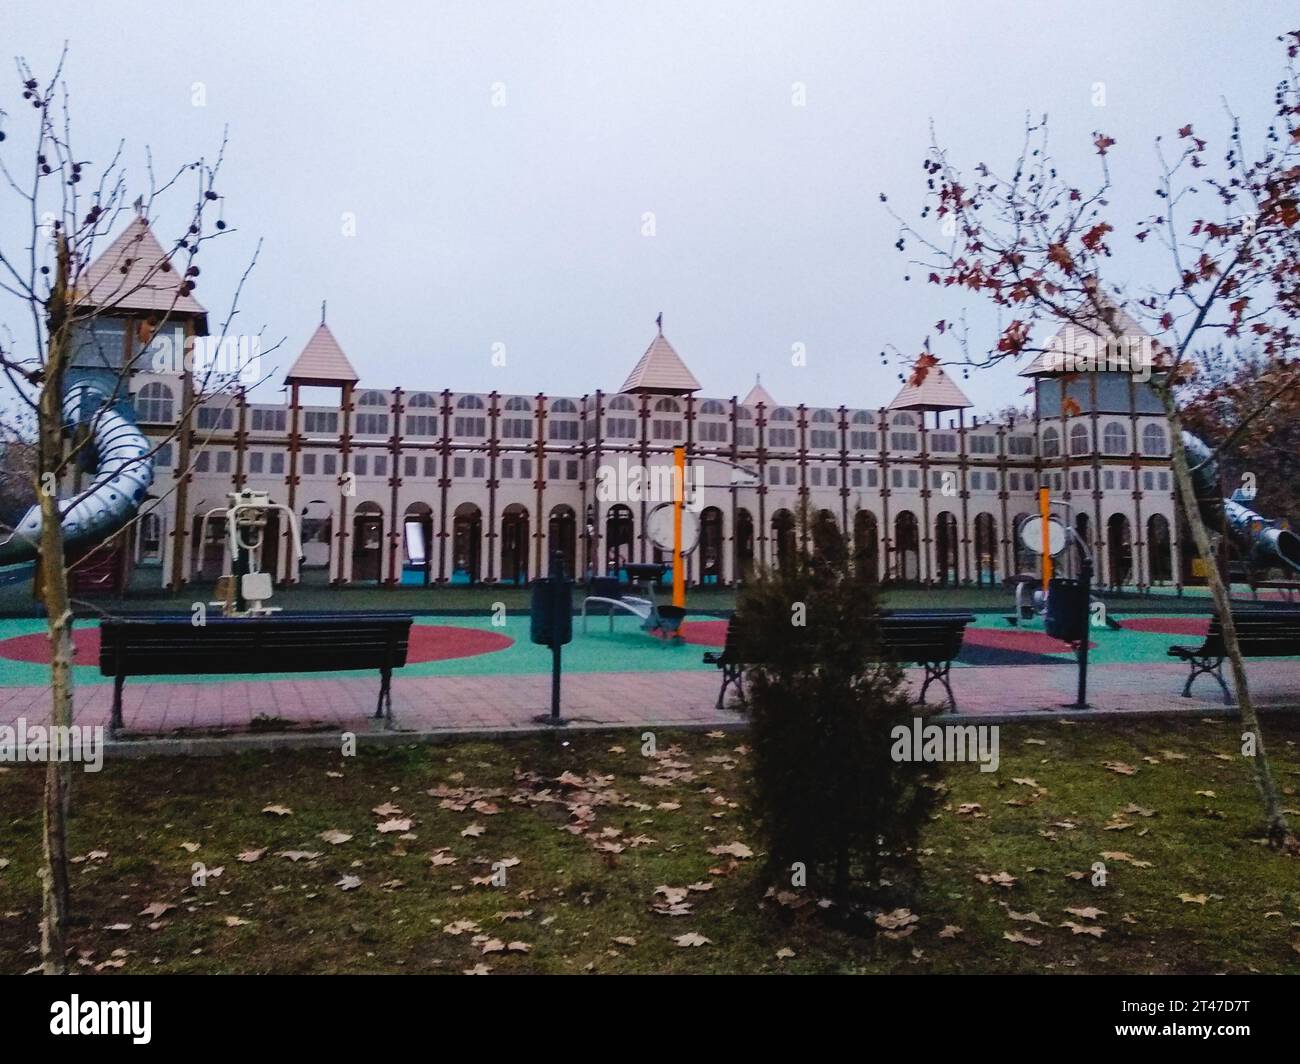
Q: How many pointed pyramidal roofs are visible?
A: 6